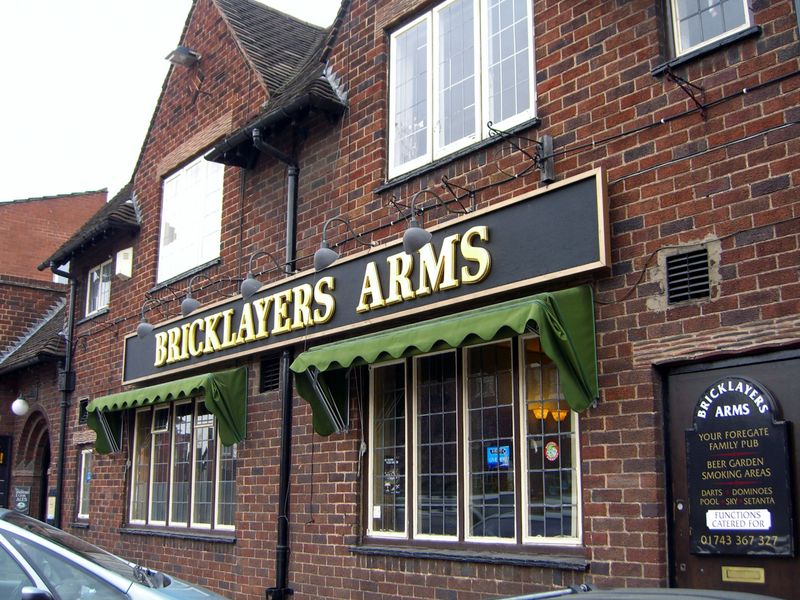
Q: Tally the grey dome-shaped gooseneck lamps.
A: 5